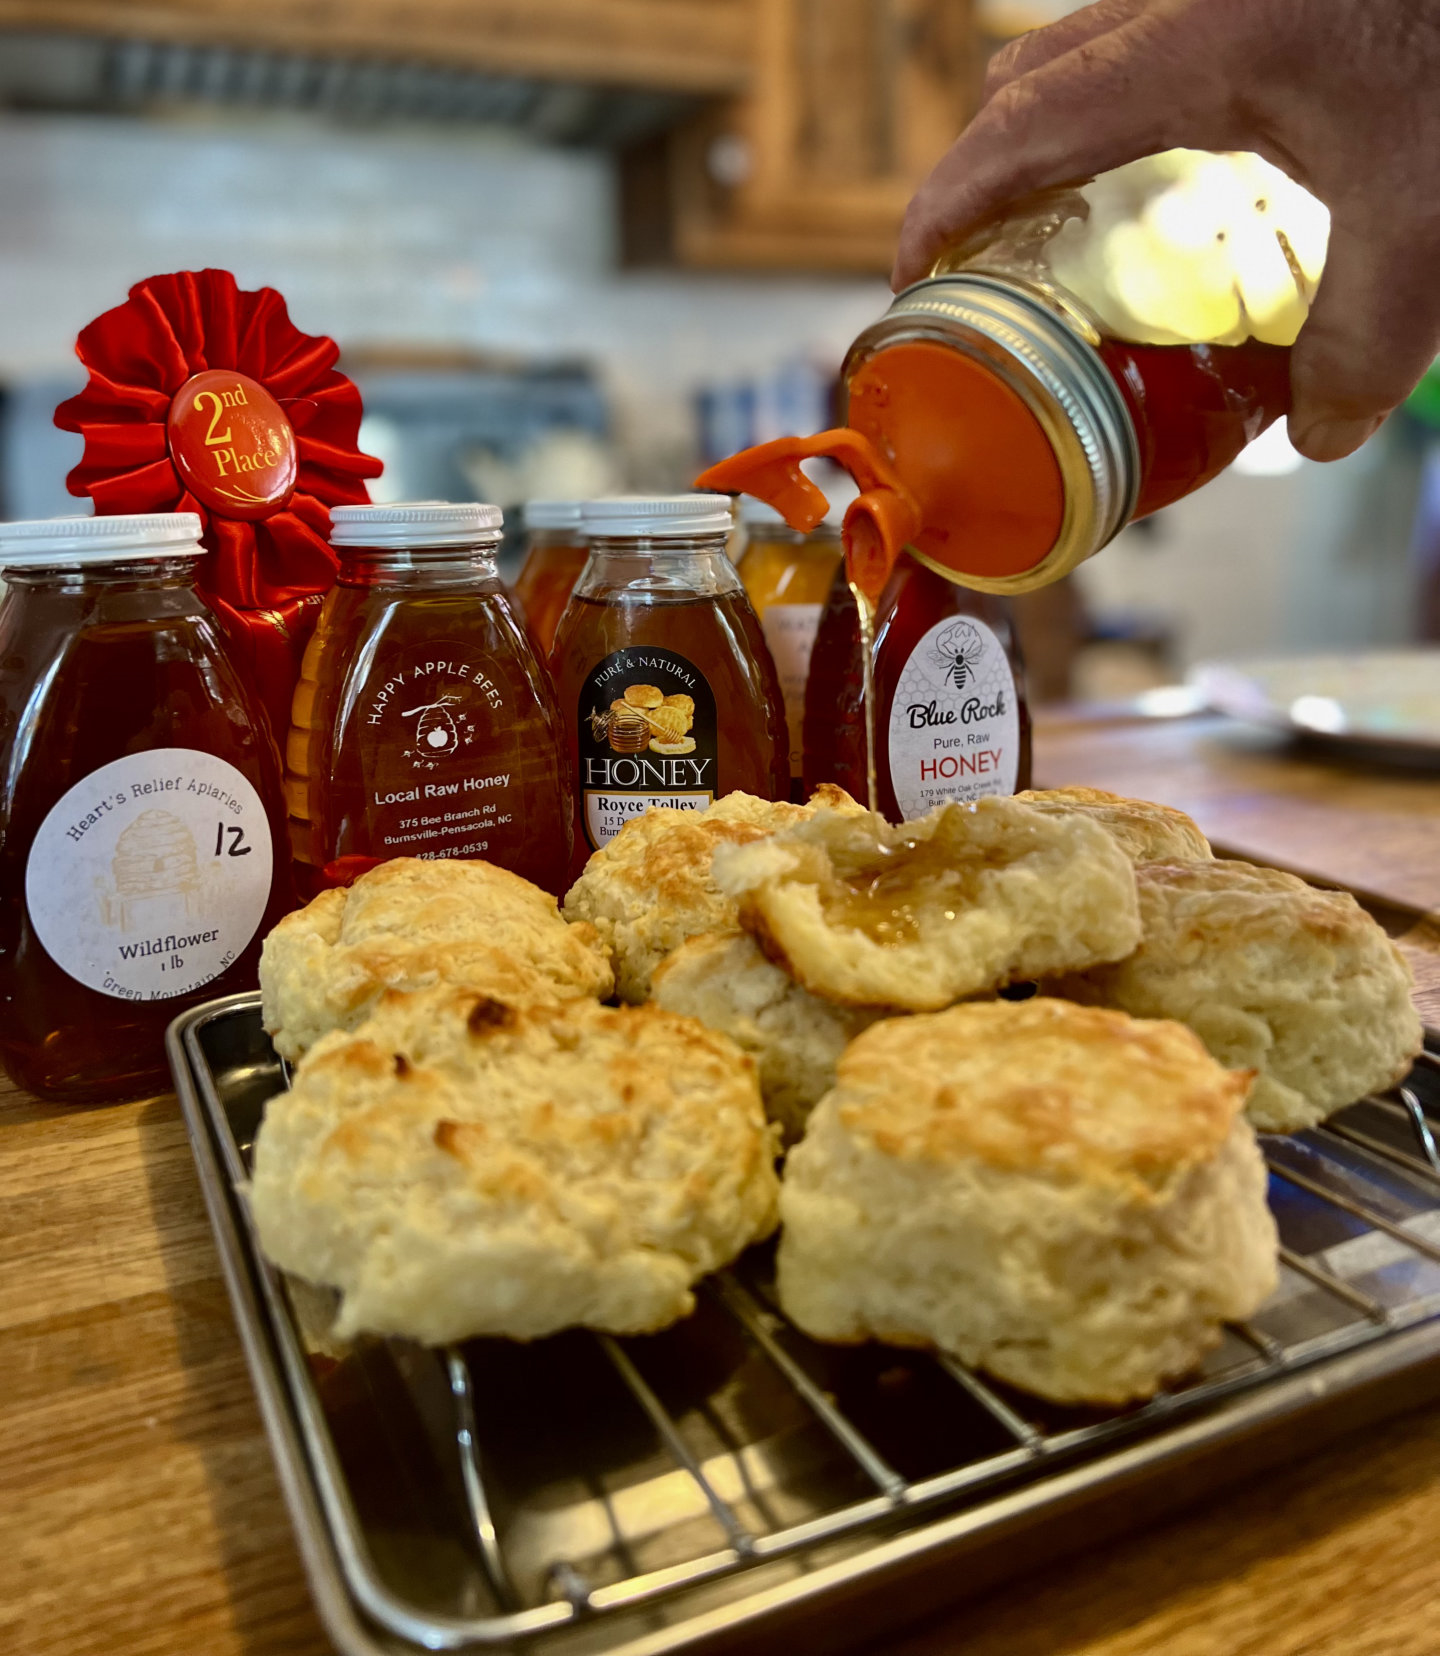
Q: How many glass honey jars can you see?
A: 7